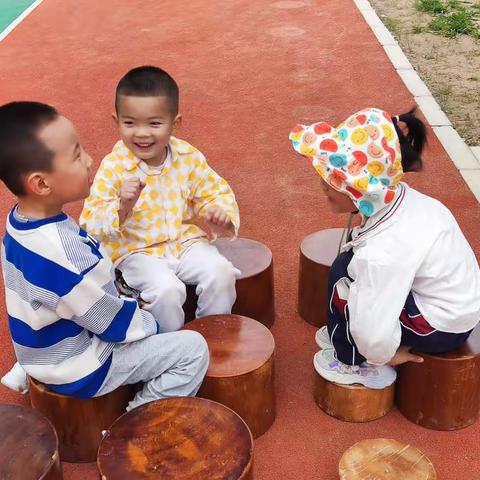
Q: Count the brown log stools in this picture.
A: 9